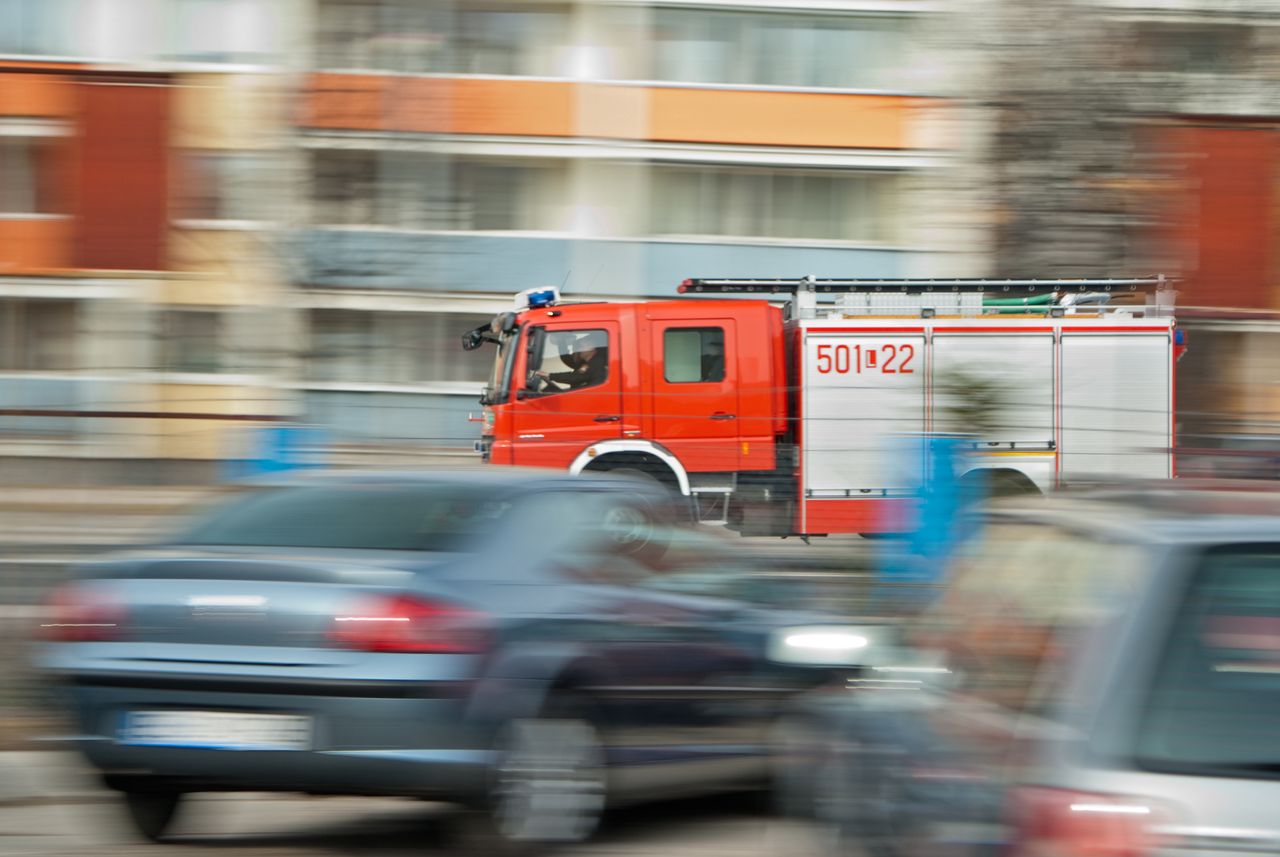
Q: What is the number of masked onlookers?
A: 0